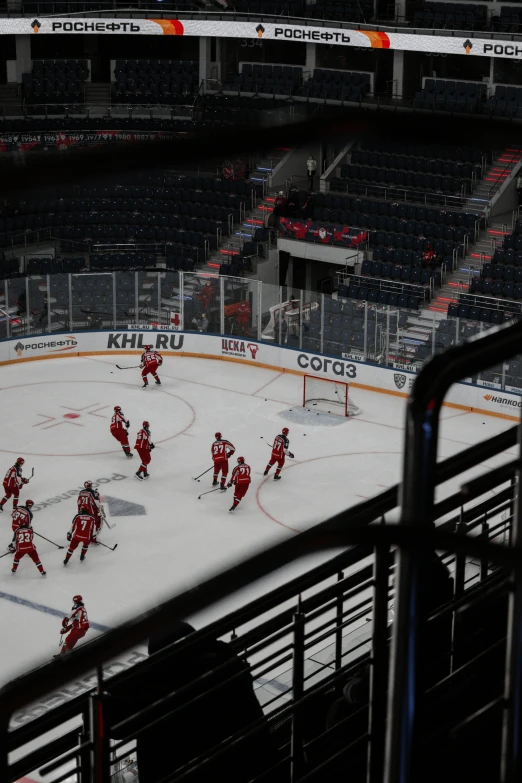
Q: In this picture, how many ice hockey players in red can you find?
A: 12